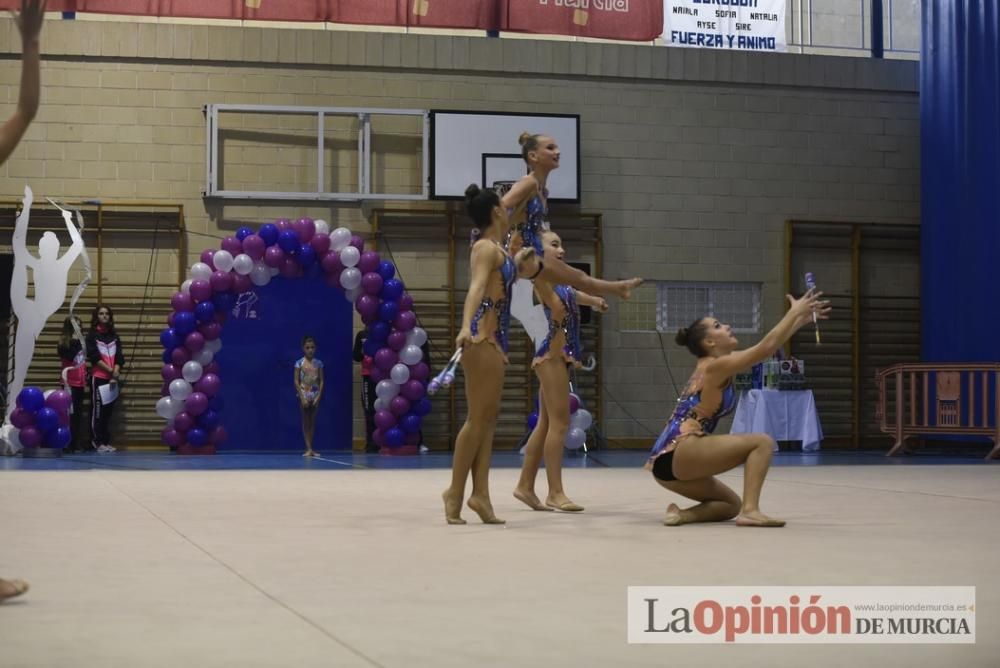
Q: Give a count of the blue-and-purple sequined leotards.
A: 4